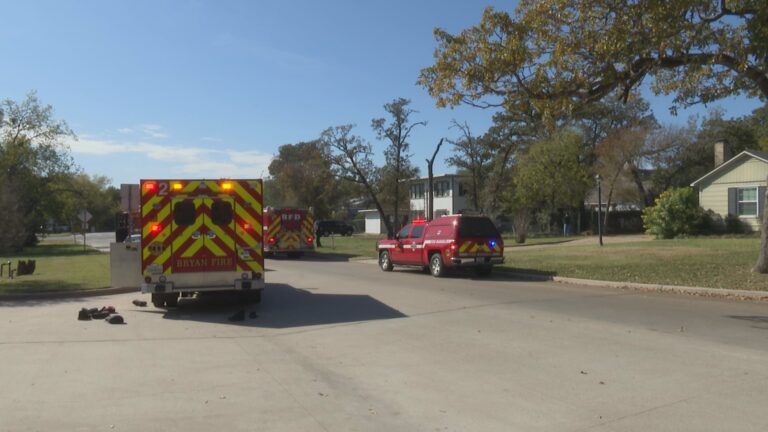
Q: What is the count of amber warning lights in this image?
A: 2